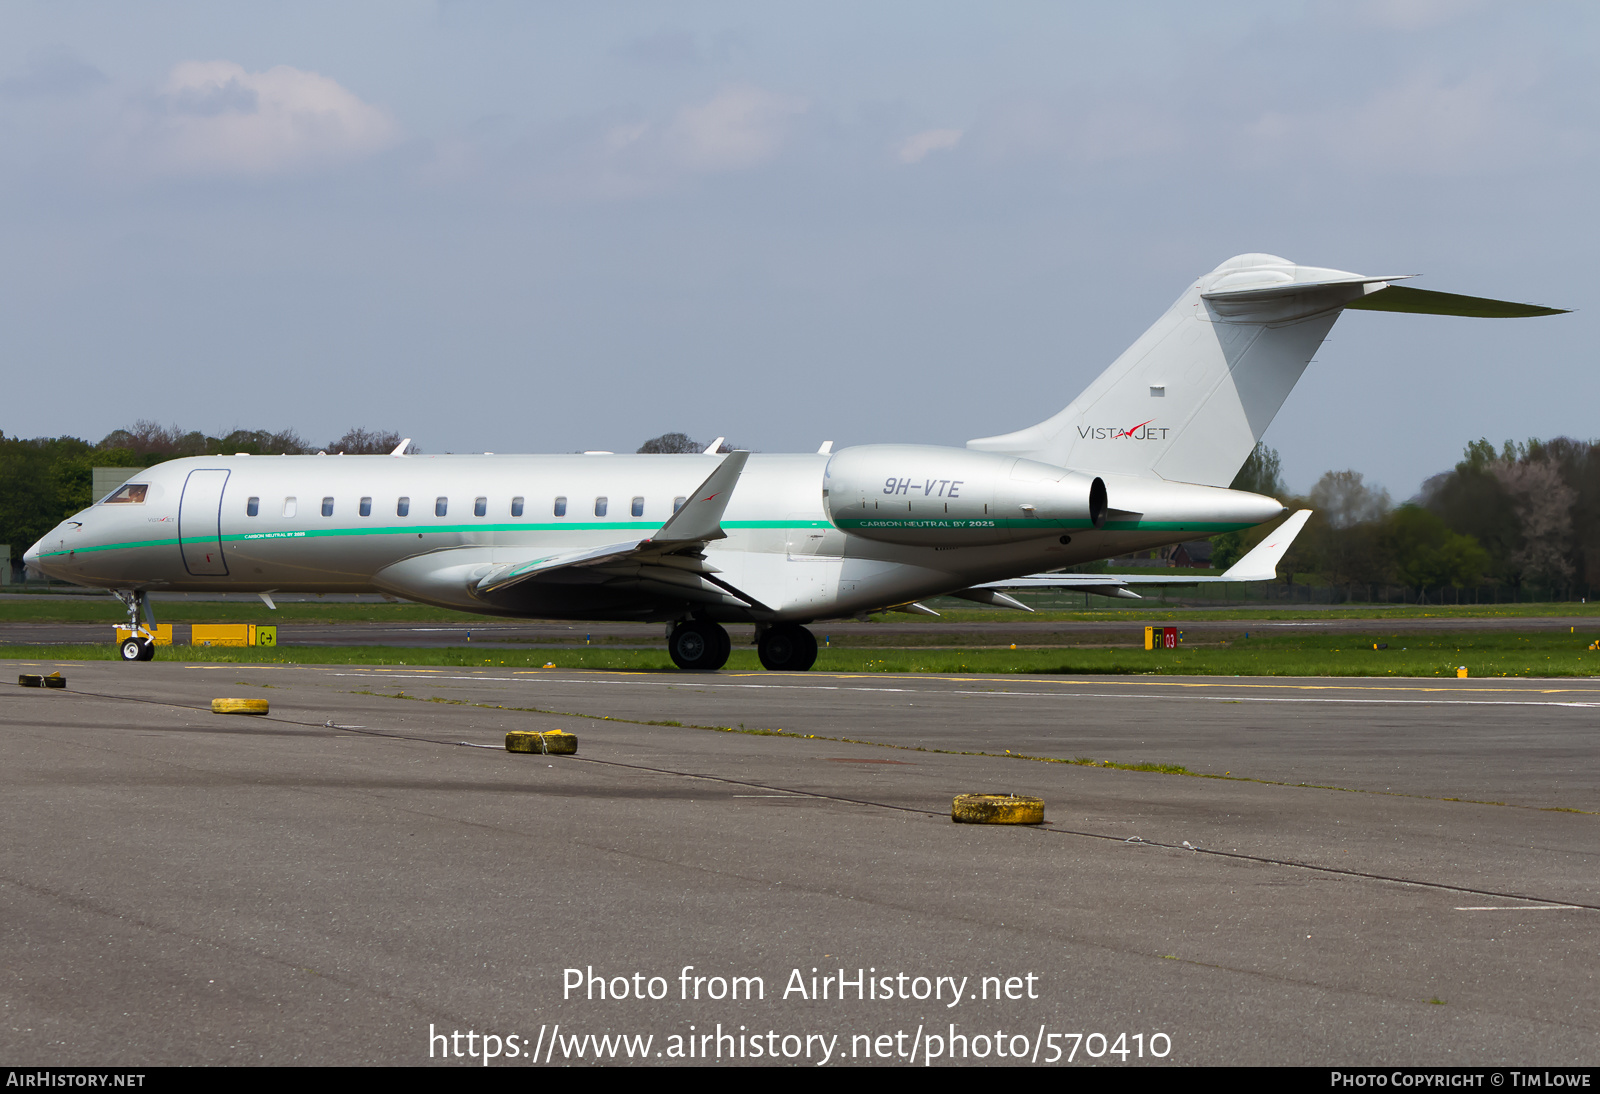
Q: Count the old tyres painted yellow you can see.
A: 4